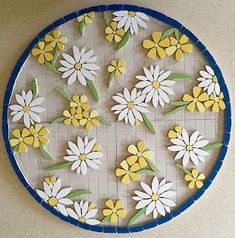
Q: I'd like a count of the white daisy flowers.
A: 11